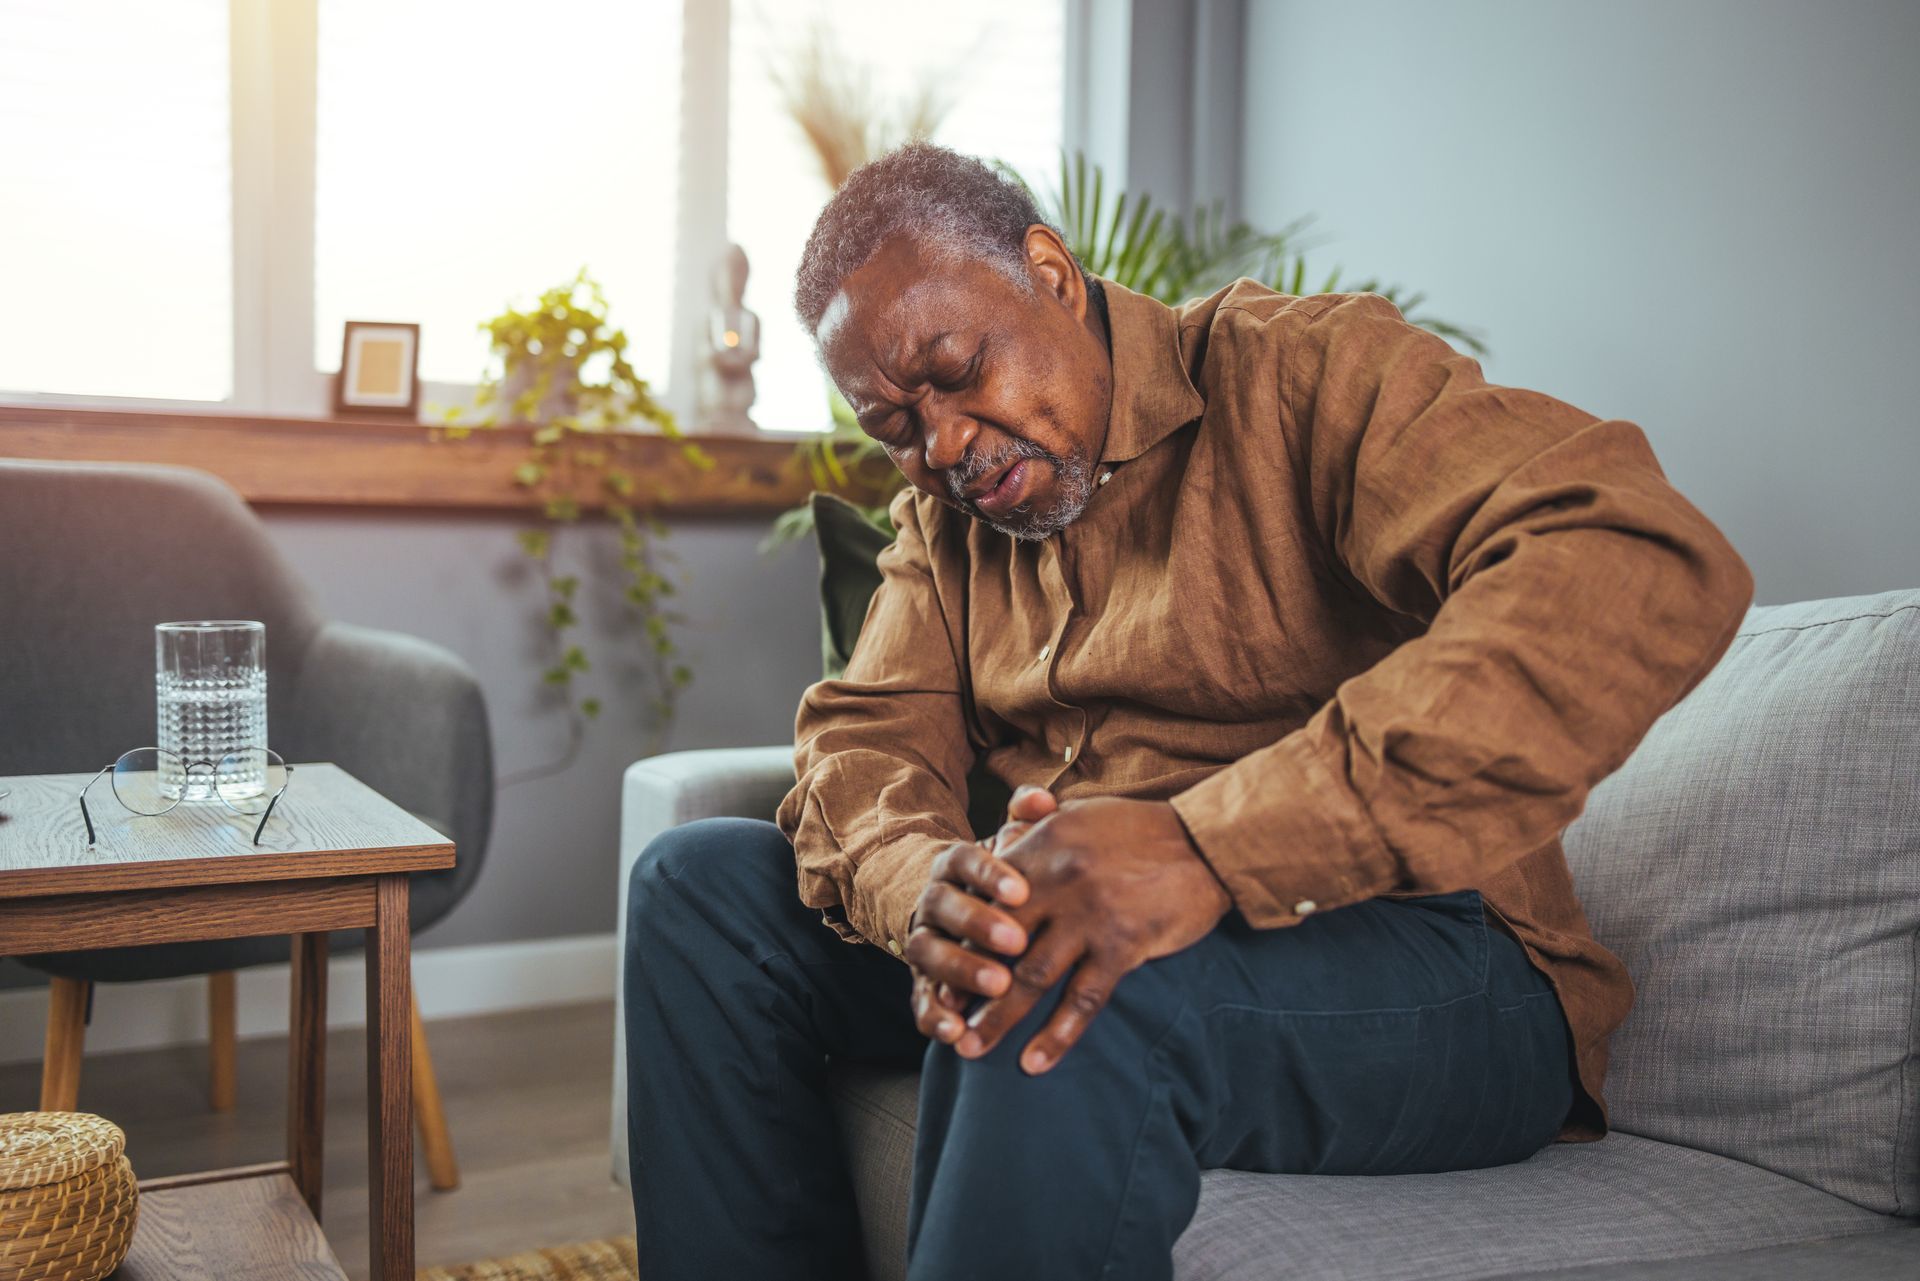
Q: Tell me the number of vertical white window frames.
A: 3